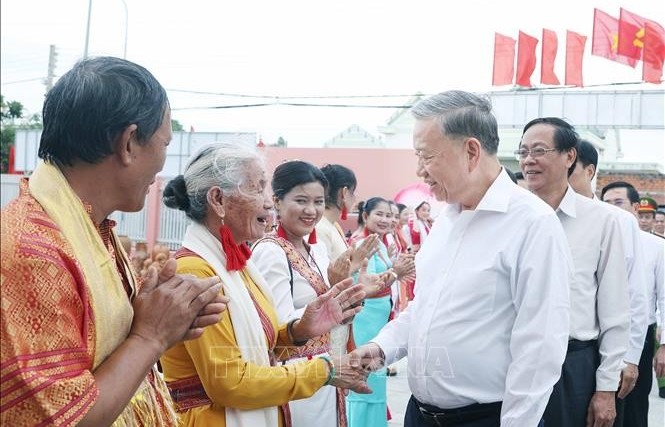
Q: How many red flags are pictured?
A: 7